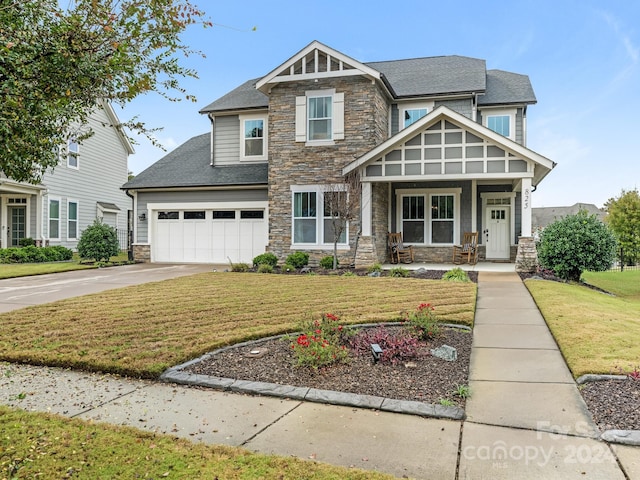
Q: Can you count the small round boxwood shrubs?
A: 3